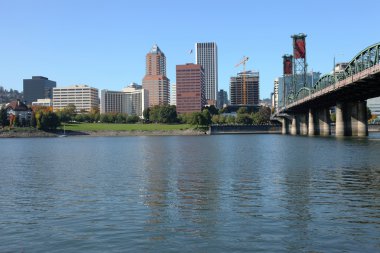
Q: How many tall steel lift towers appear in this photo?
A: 2